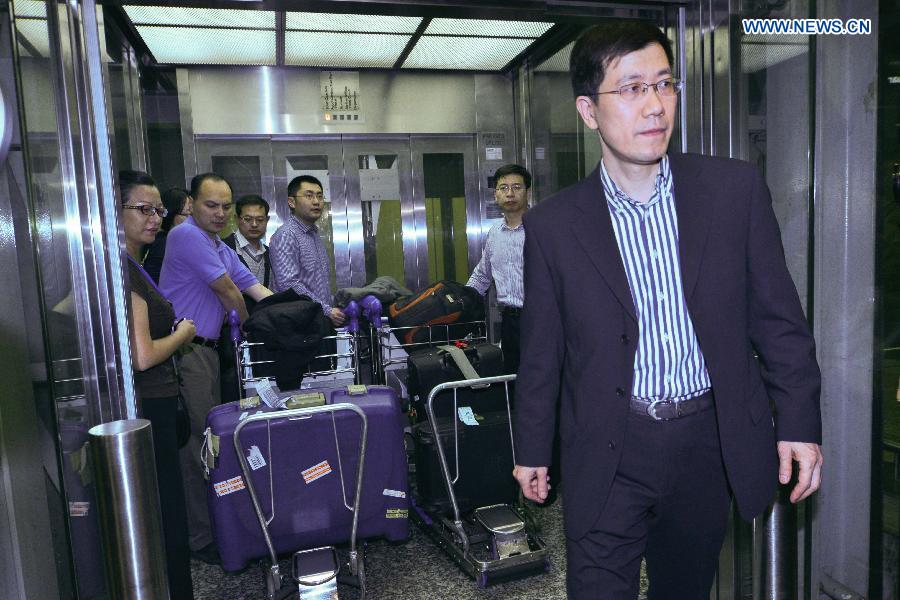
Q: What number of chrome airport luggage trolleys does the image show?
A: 2